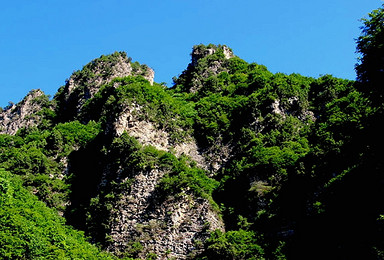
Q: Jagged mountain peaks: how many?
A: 3